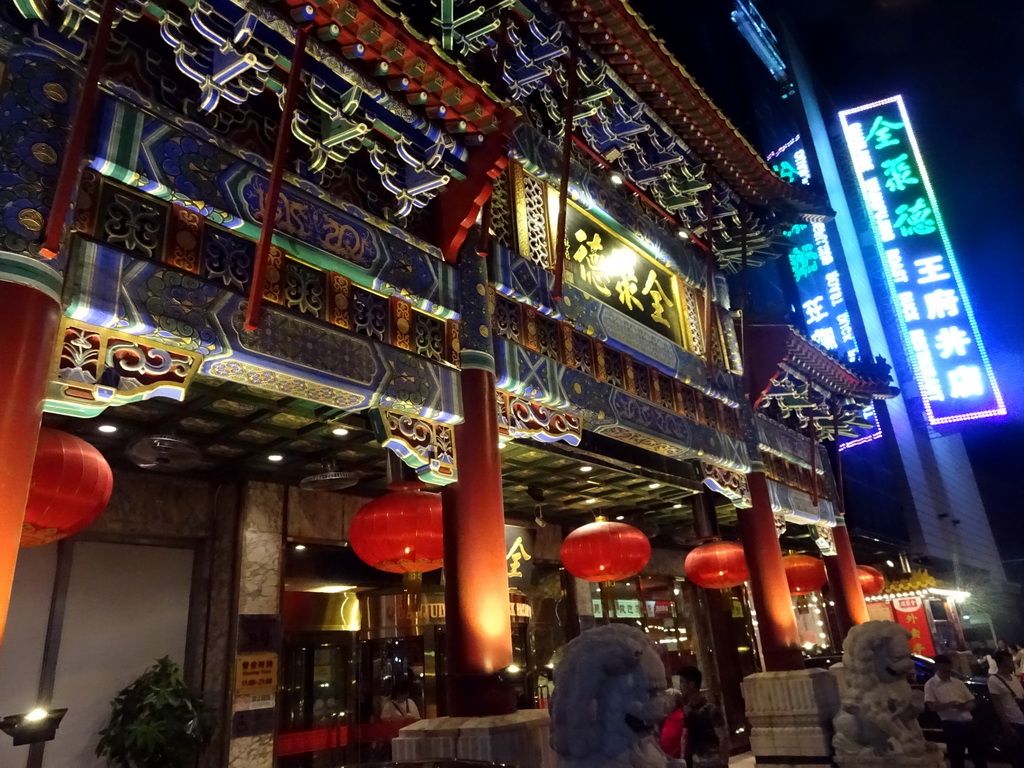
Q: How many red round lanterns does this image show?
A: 6